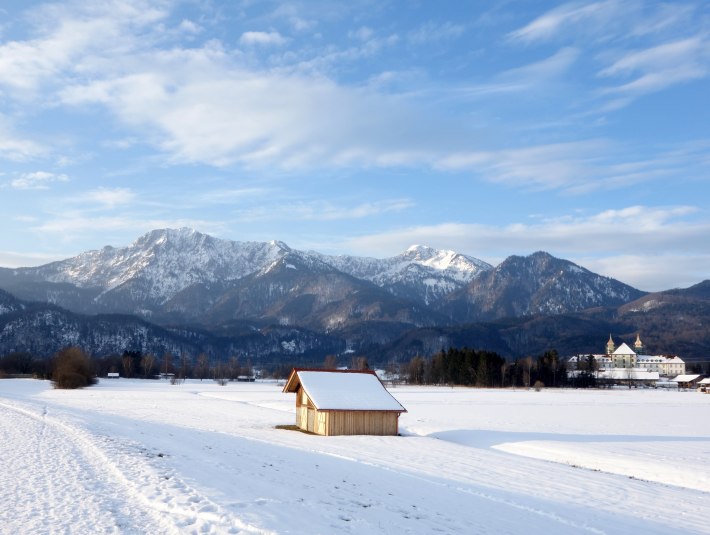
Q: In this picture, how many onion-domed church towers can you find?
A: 2